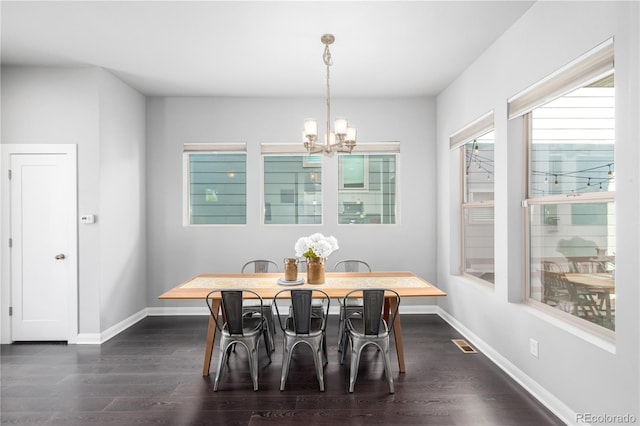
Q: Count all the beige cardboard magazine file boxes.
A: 0